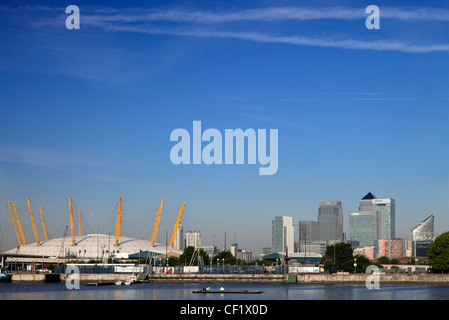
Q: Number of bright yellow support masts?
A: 12